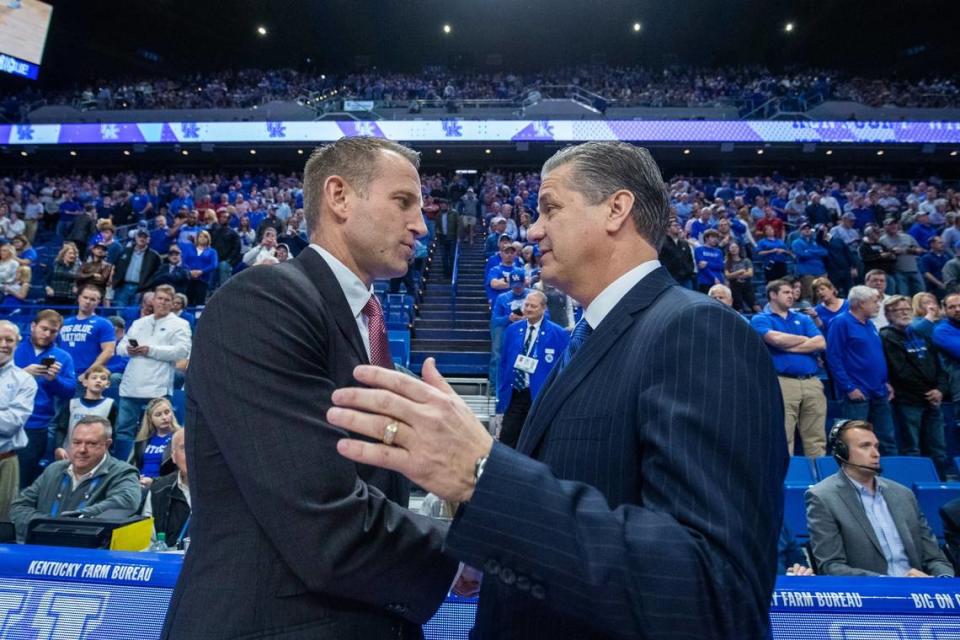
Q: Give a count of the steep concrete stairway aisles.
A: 1